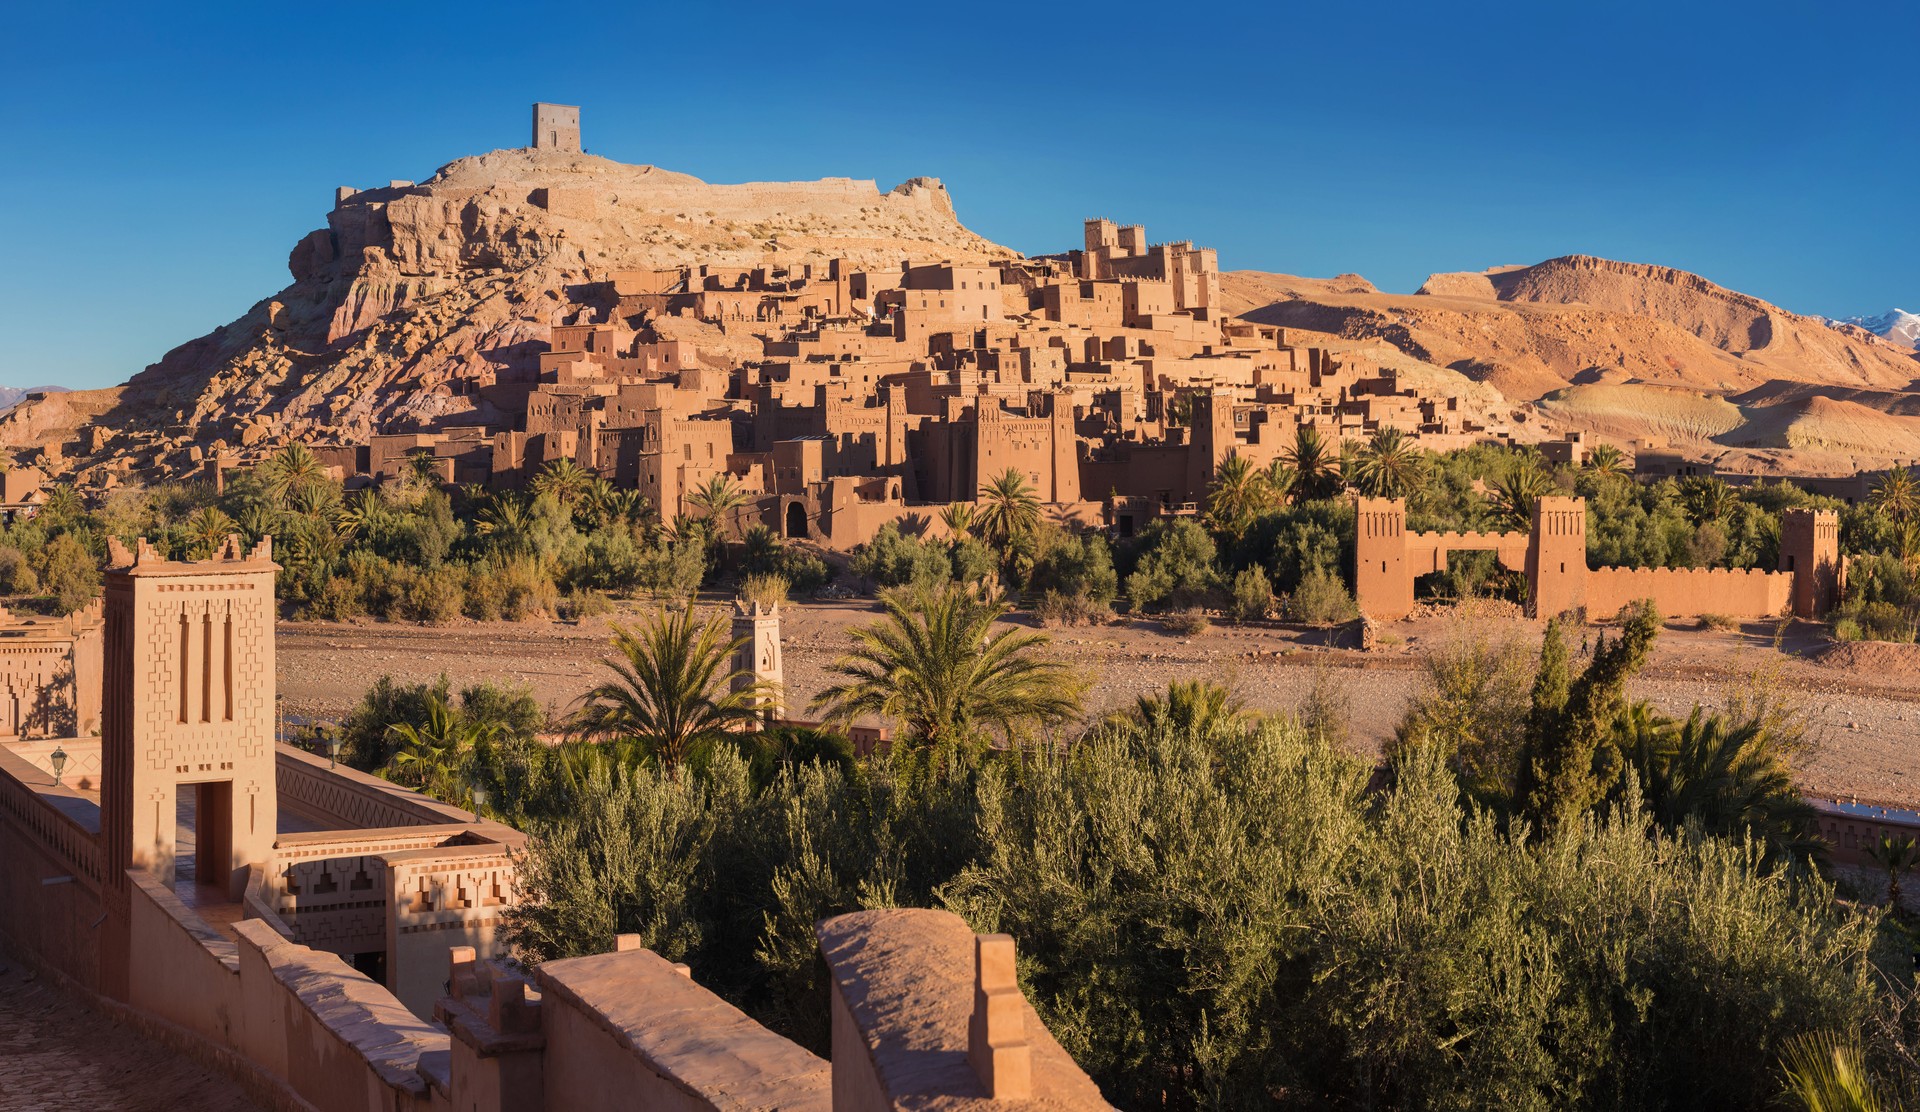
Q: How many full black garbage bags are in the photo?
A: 0